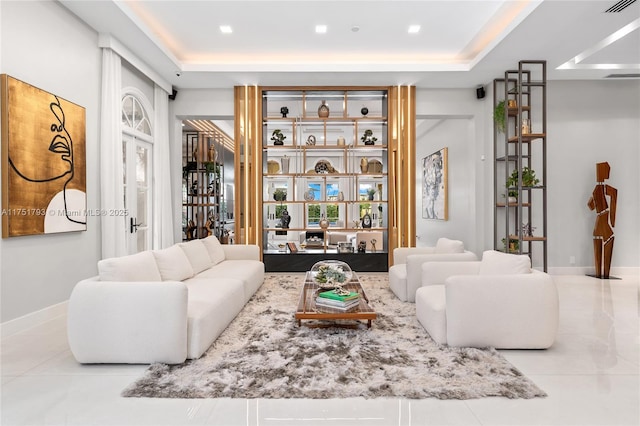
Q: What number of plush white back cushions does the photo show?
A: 6